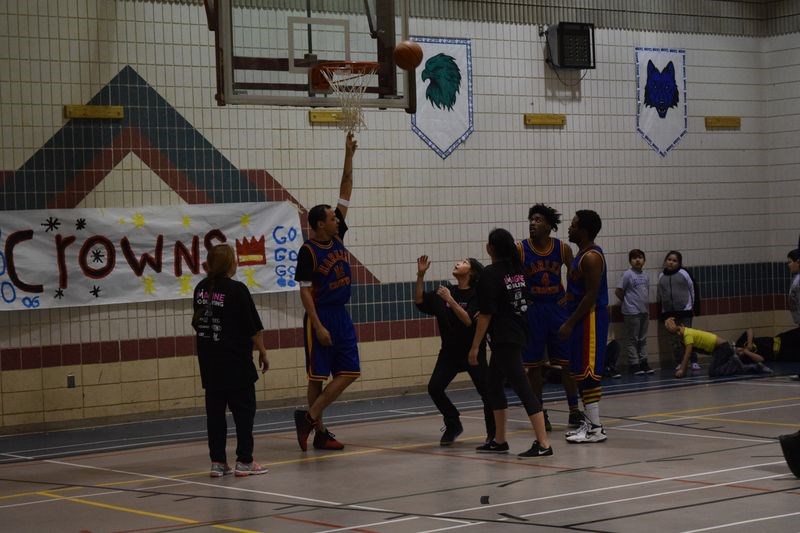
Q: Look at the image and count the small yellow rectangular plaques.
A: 4